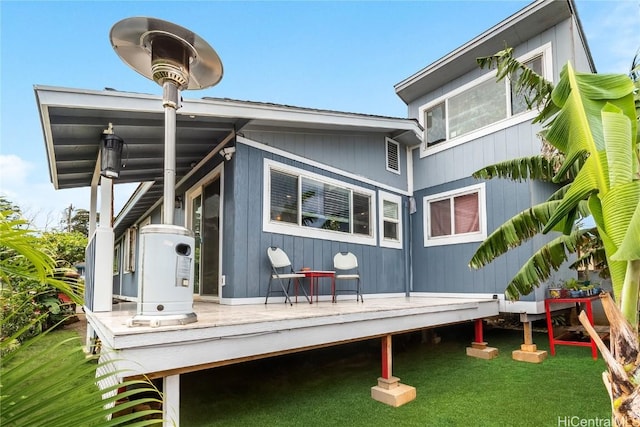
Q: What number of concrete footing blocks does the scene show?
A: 3